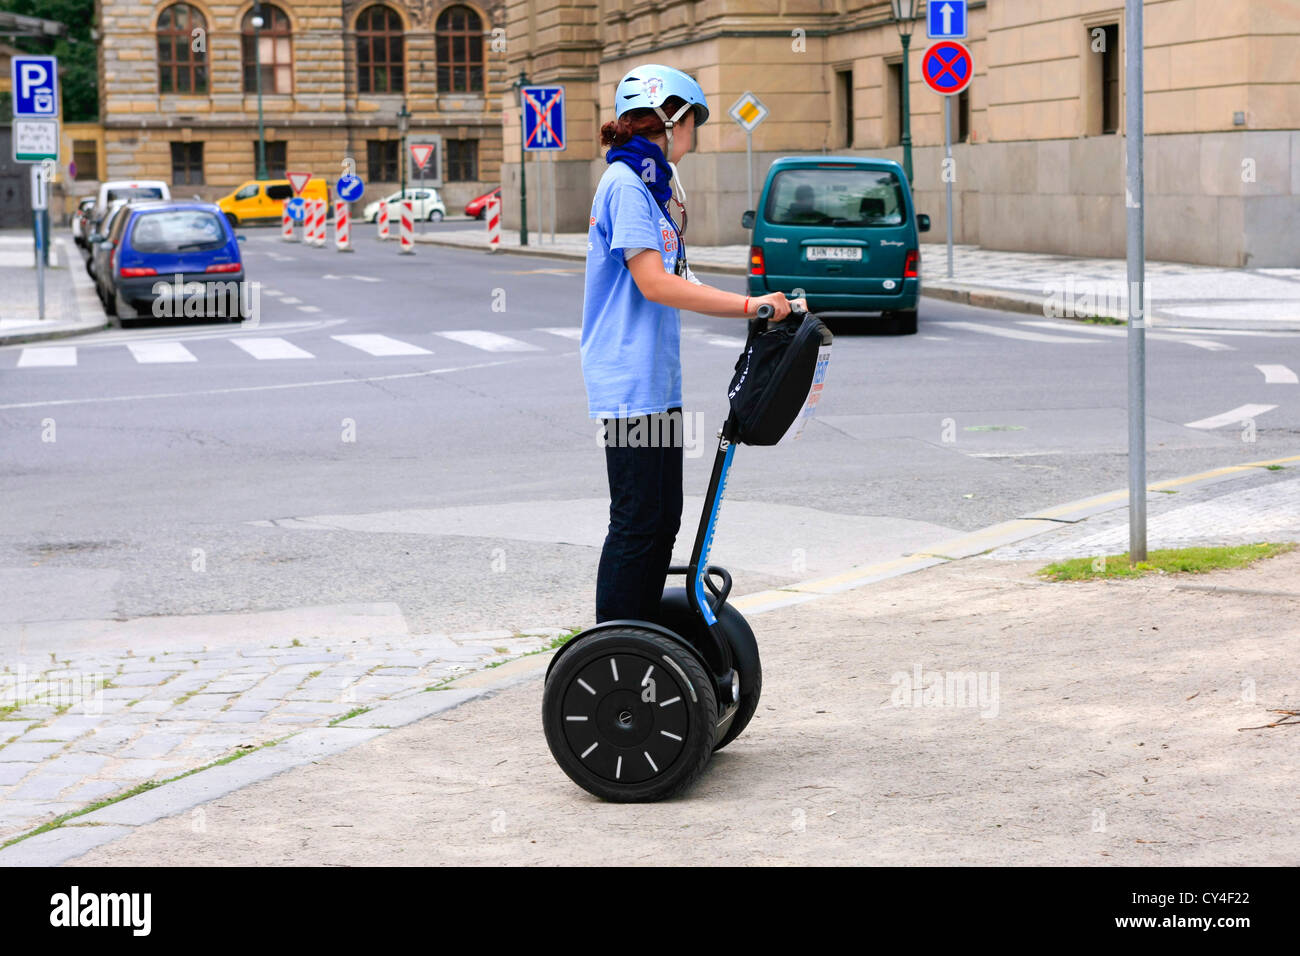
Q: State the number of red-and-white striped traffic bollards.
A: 7